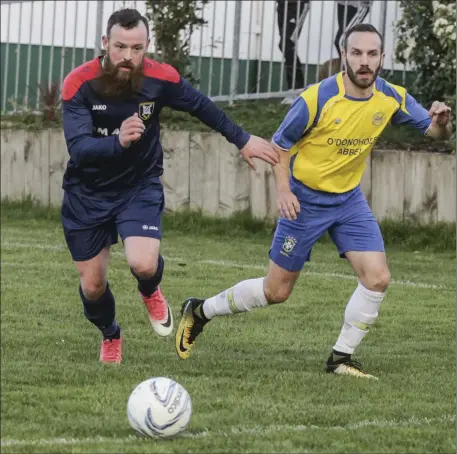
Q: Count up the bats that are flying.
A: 0